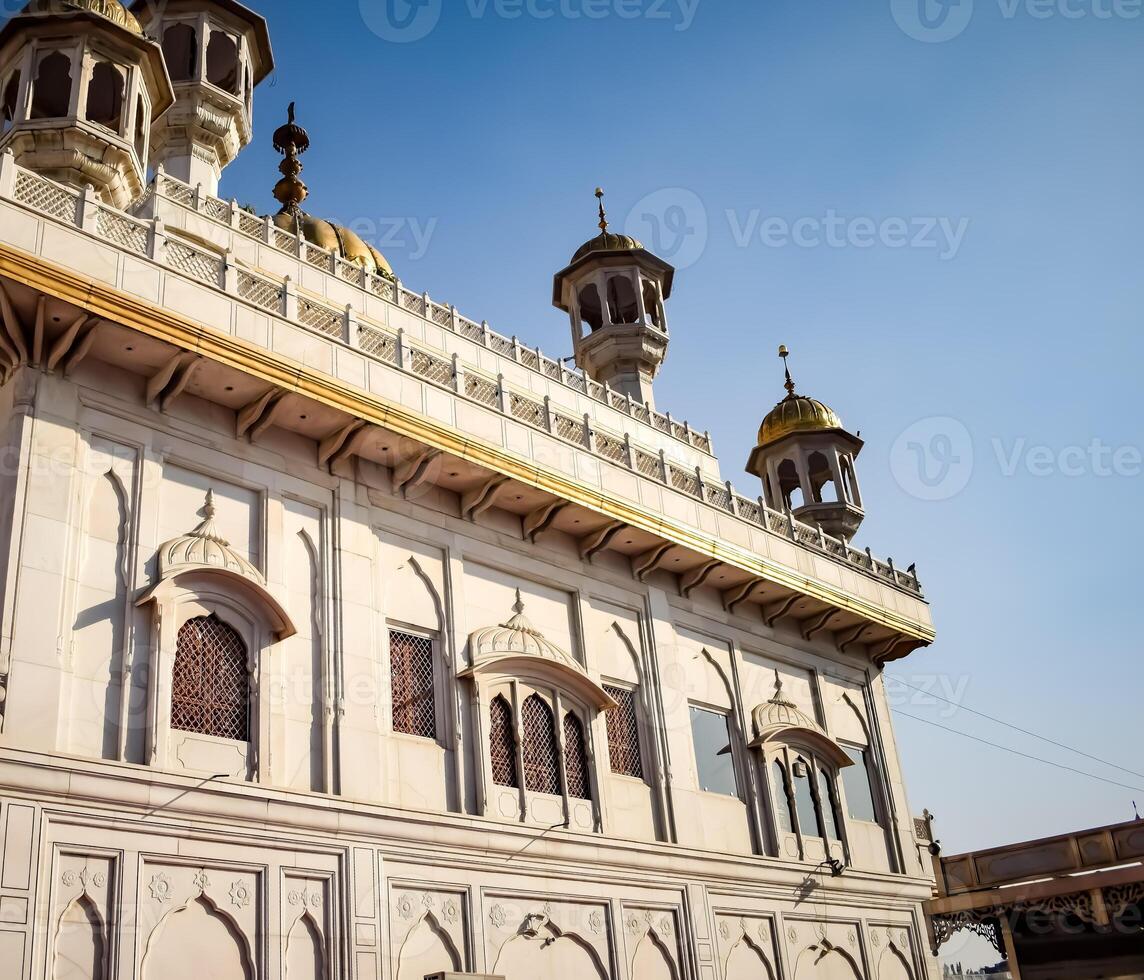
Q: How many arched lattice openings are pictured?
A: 4